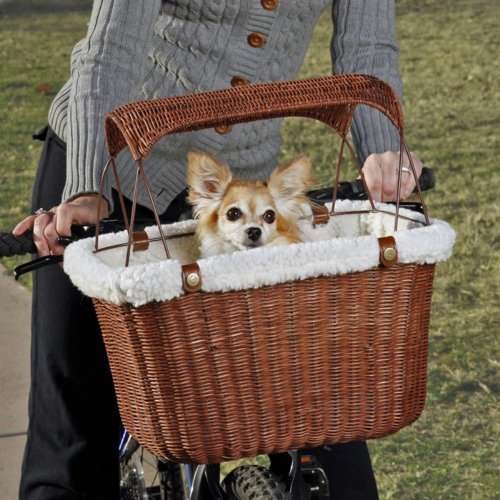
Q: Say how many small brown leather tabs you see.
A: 4